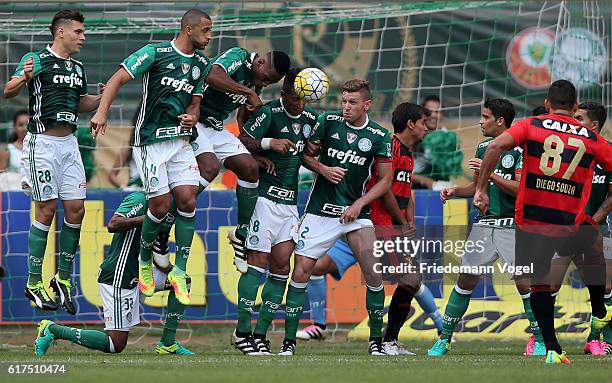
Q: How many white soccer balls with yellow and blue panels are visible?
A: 1